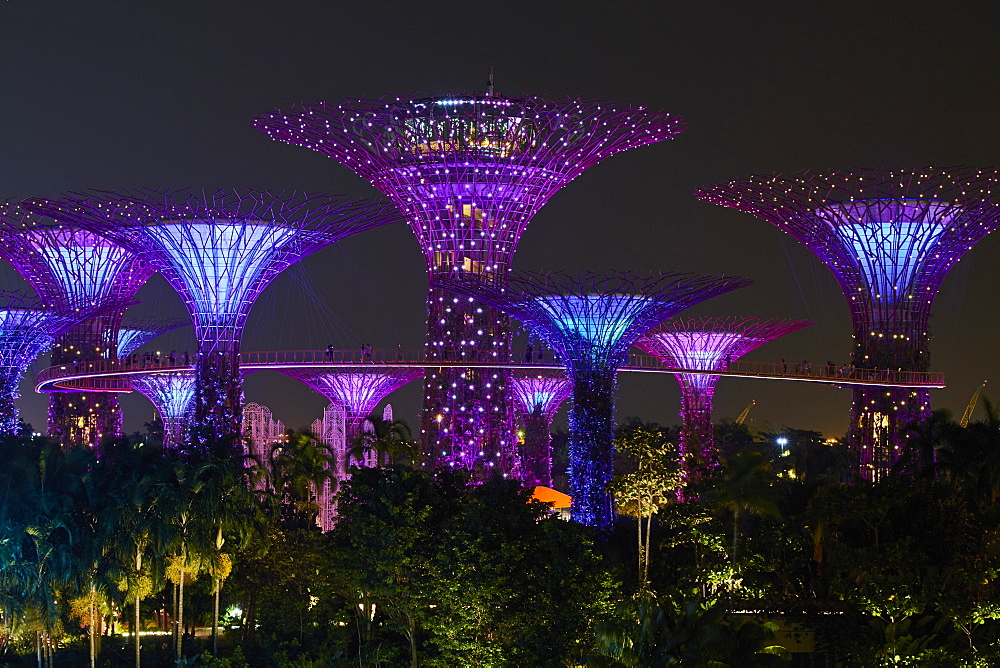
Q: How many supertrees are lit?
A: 11